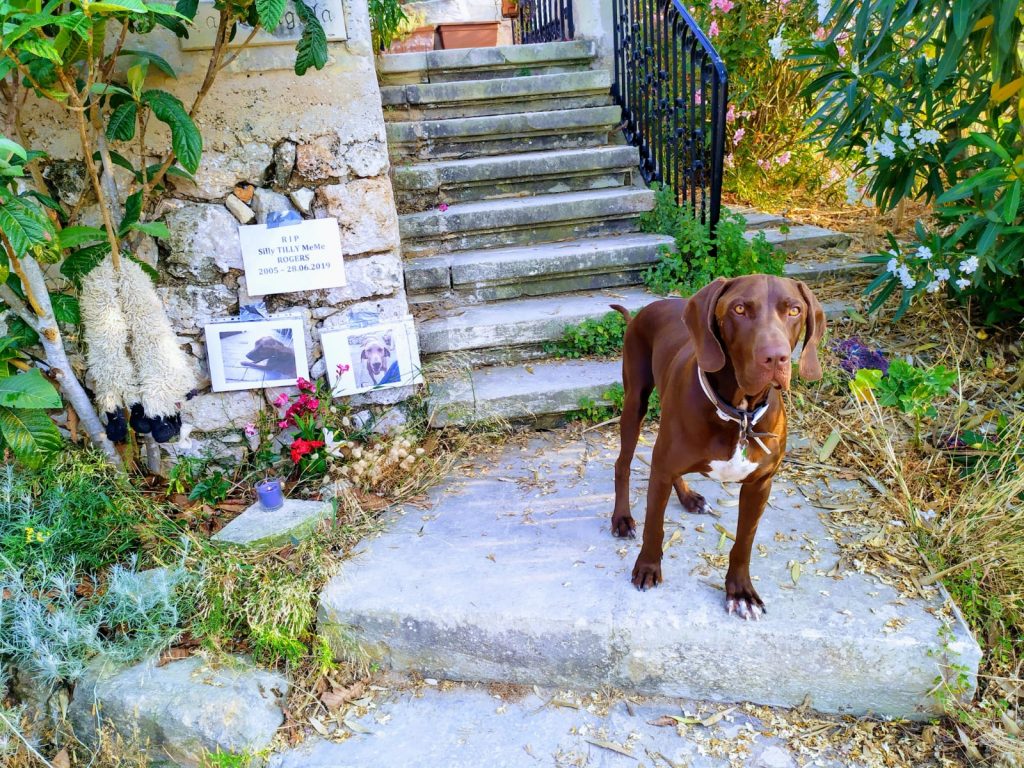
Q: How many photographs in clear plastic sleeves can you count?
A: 2